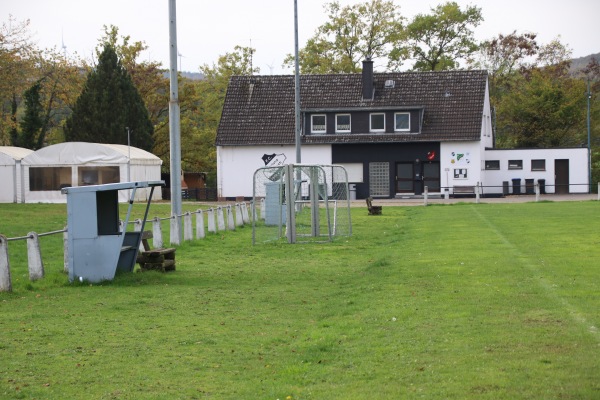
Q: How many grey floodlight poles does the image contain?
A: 2